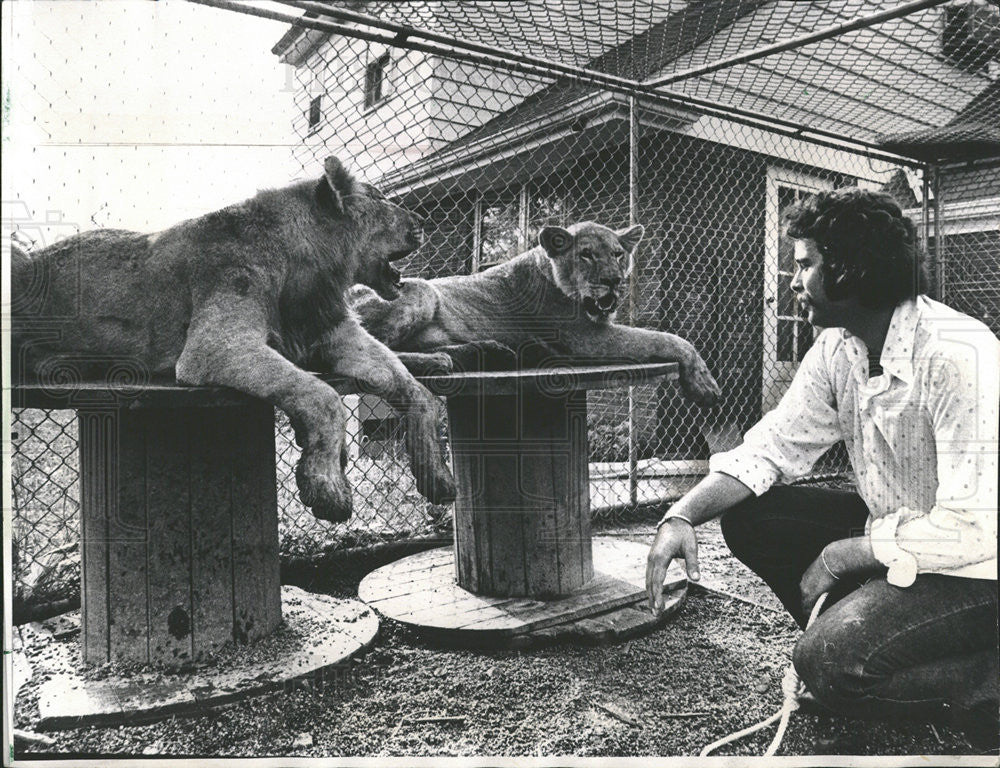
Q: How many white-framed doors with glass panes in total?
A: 1